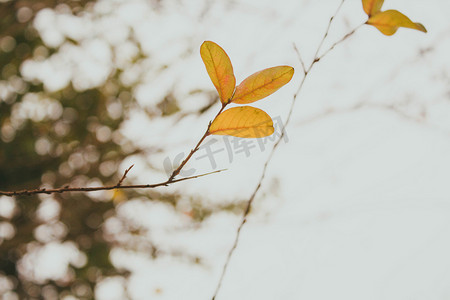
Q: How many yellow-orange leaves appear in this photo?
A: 5